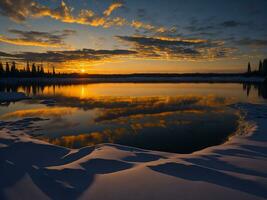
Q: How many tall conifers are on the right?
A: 3